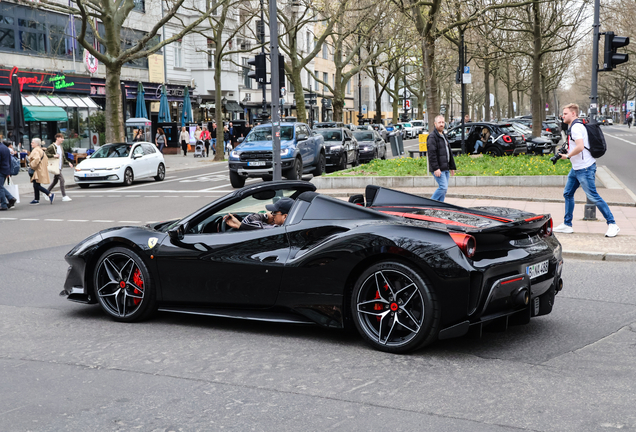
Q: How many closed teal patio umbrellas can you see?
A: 3